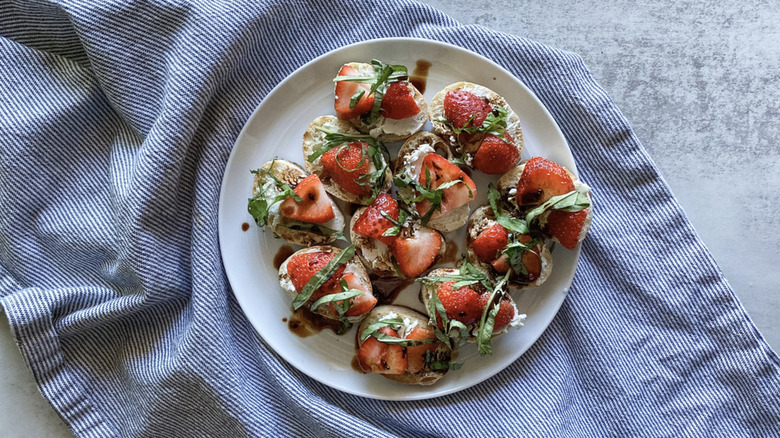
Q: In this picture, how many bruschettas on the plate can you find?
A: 11